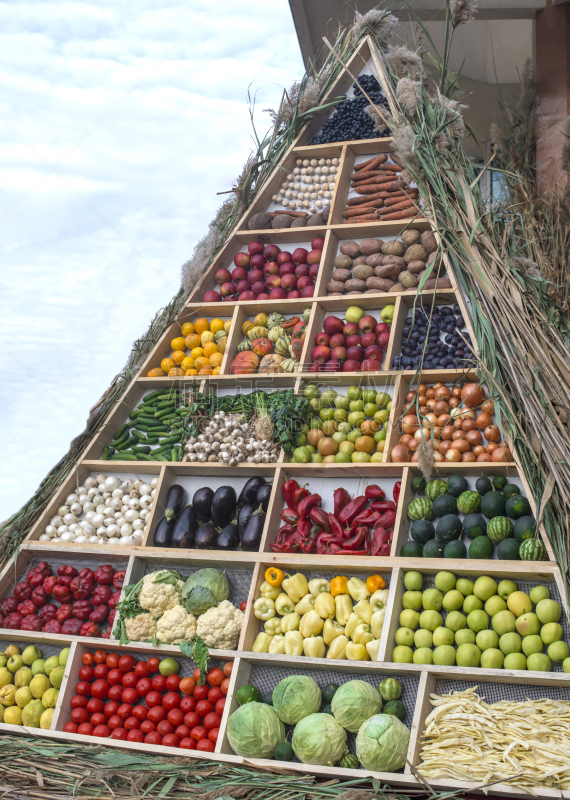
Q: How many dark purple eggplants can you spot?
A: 11